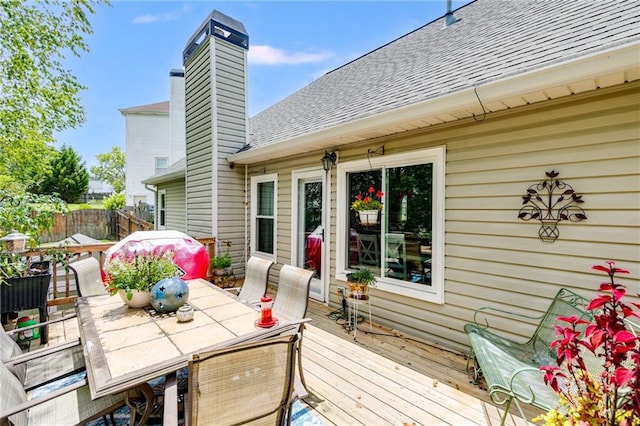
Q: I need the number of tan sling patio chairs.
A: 6